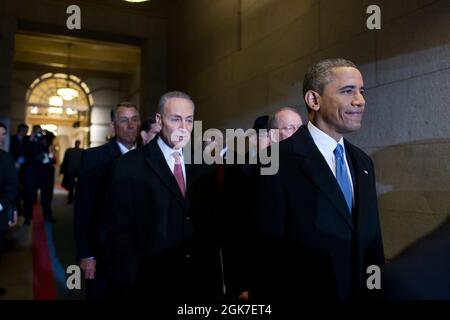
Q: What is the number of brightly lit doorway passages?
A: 1